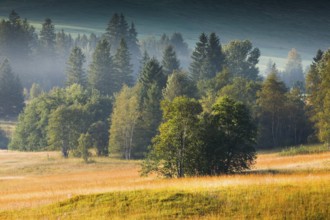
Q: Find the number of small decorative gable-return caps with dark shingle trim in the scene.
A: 0